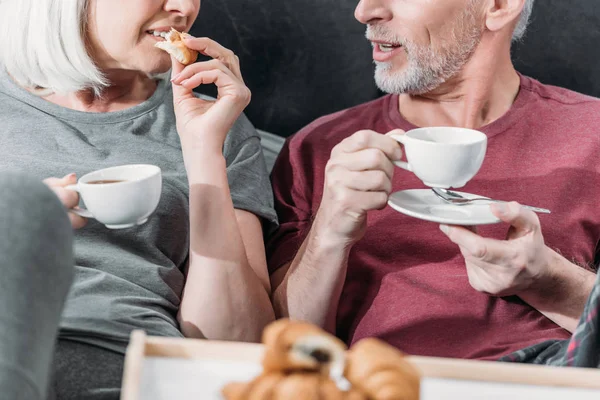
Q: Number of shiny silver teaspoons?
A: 1